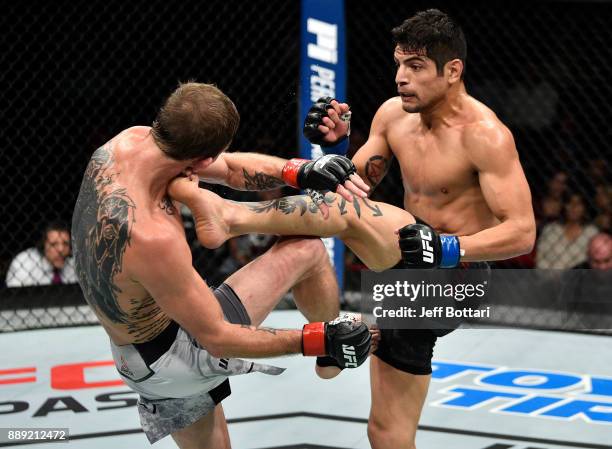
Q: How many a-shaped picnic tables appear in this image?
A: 0